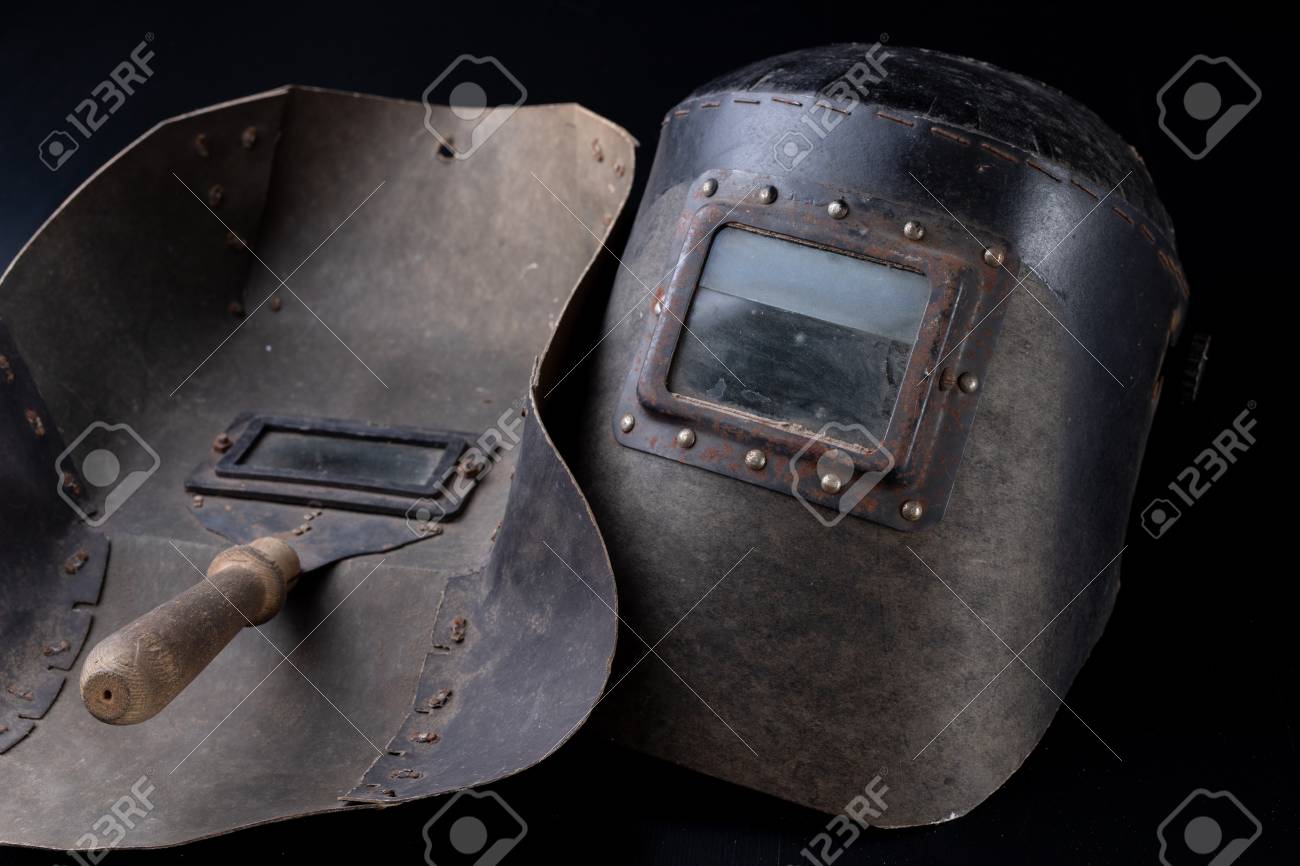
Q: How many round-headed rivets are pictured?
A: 12